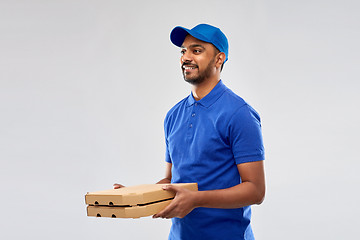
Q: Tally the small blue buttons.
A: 3